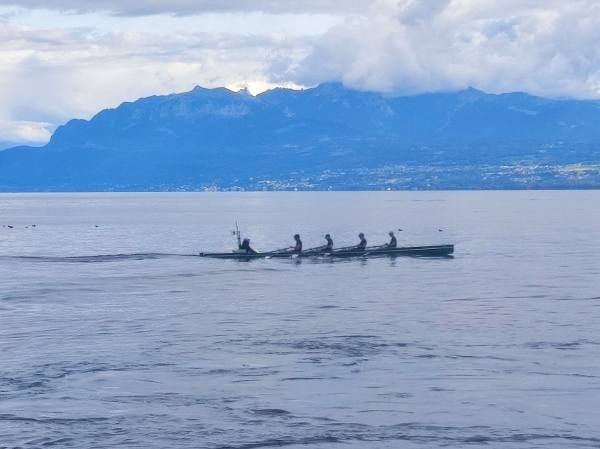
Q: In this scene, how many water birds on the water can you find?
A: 7